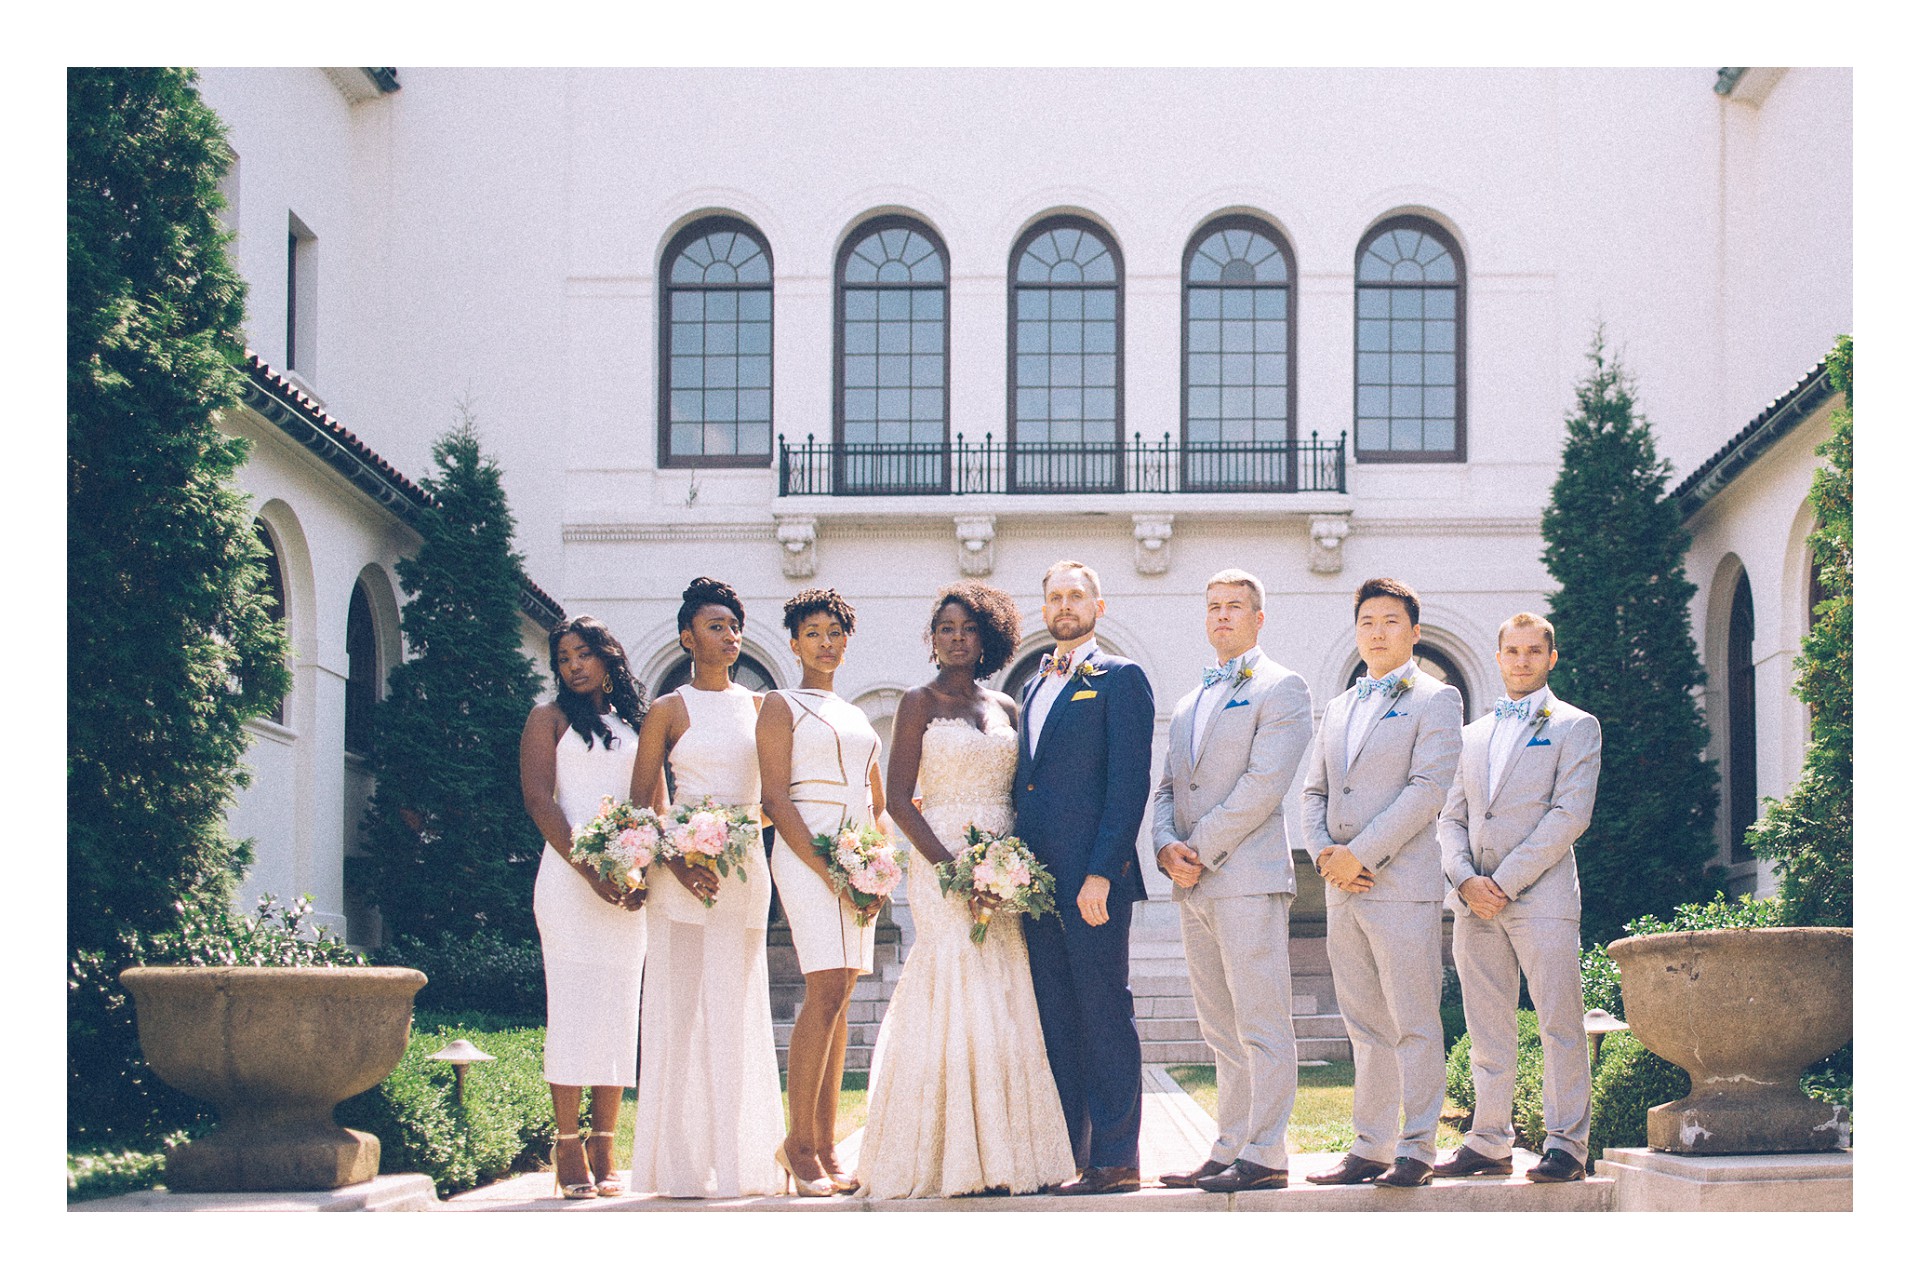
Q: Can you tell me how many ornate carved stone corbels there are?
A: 4